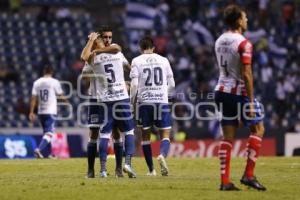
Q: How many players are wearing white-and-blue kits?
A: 4